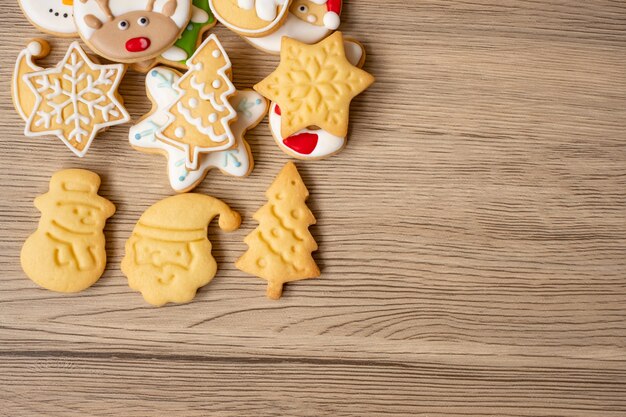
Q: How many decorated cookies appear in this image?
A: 10